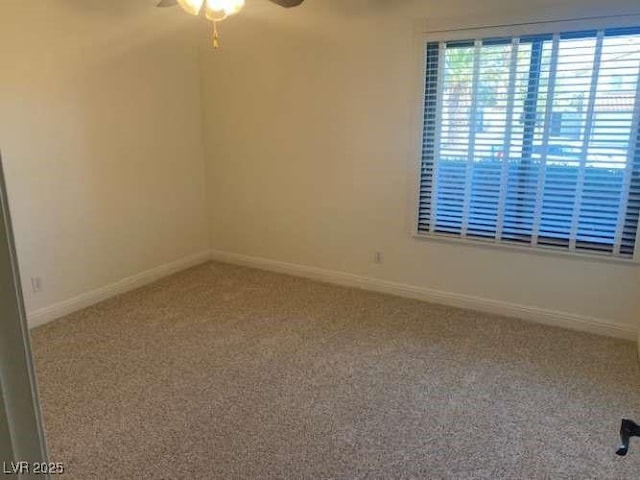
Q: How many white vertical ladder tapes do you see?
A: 6